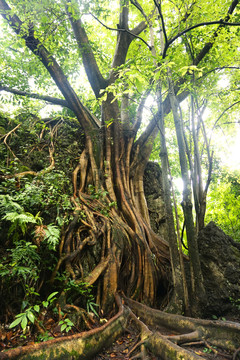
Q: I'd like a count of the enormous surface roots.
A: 3